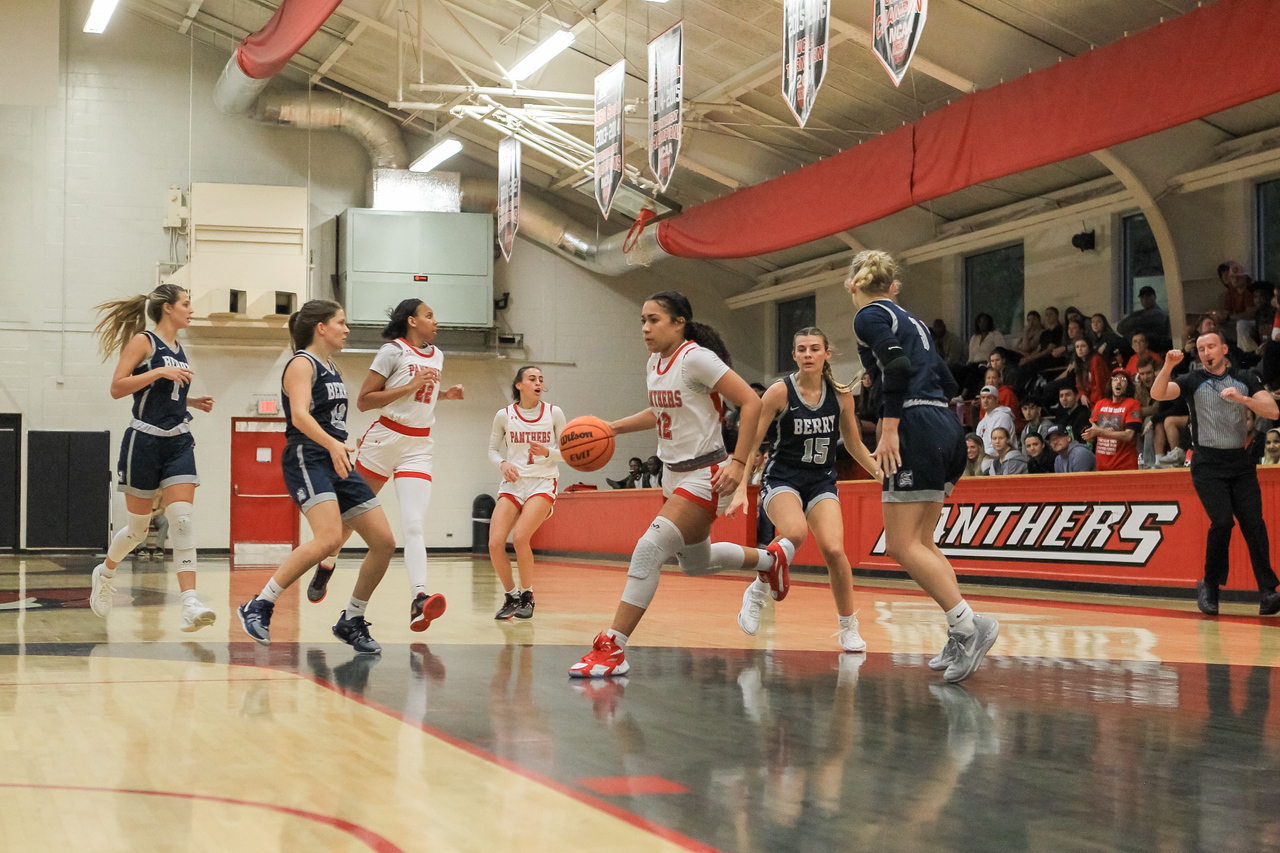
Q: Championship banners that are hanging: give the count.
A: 5